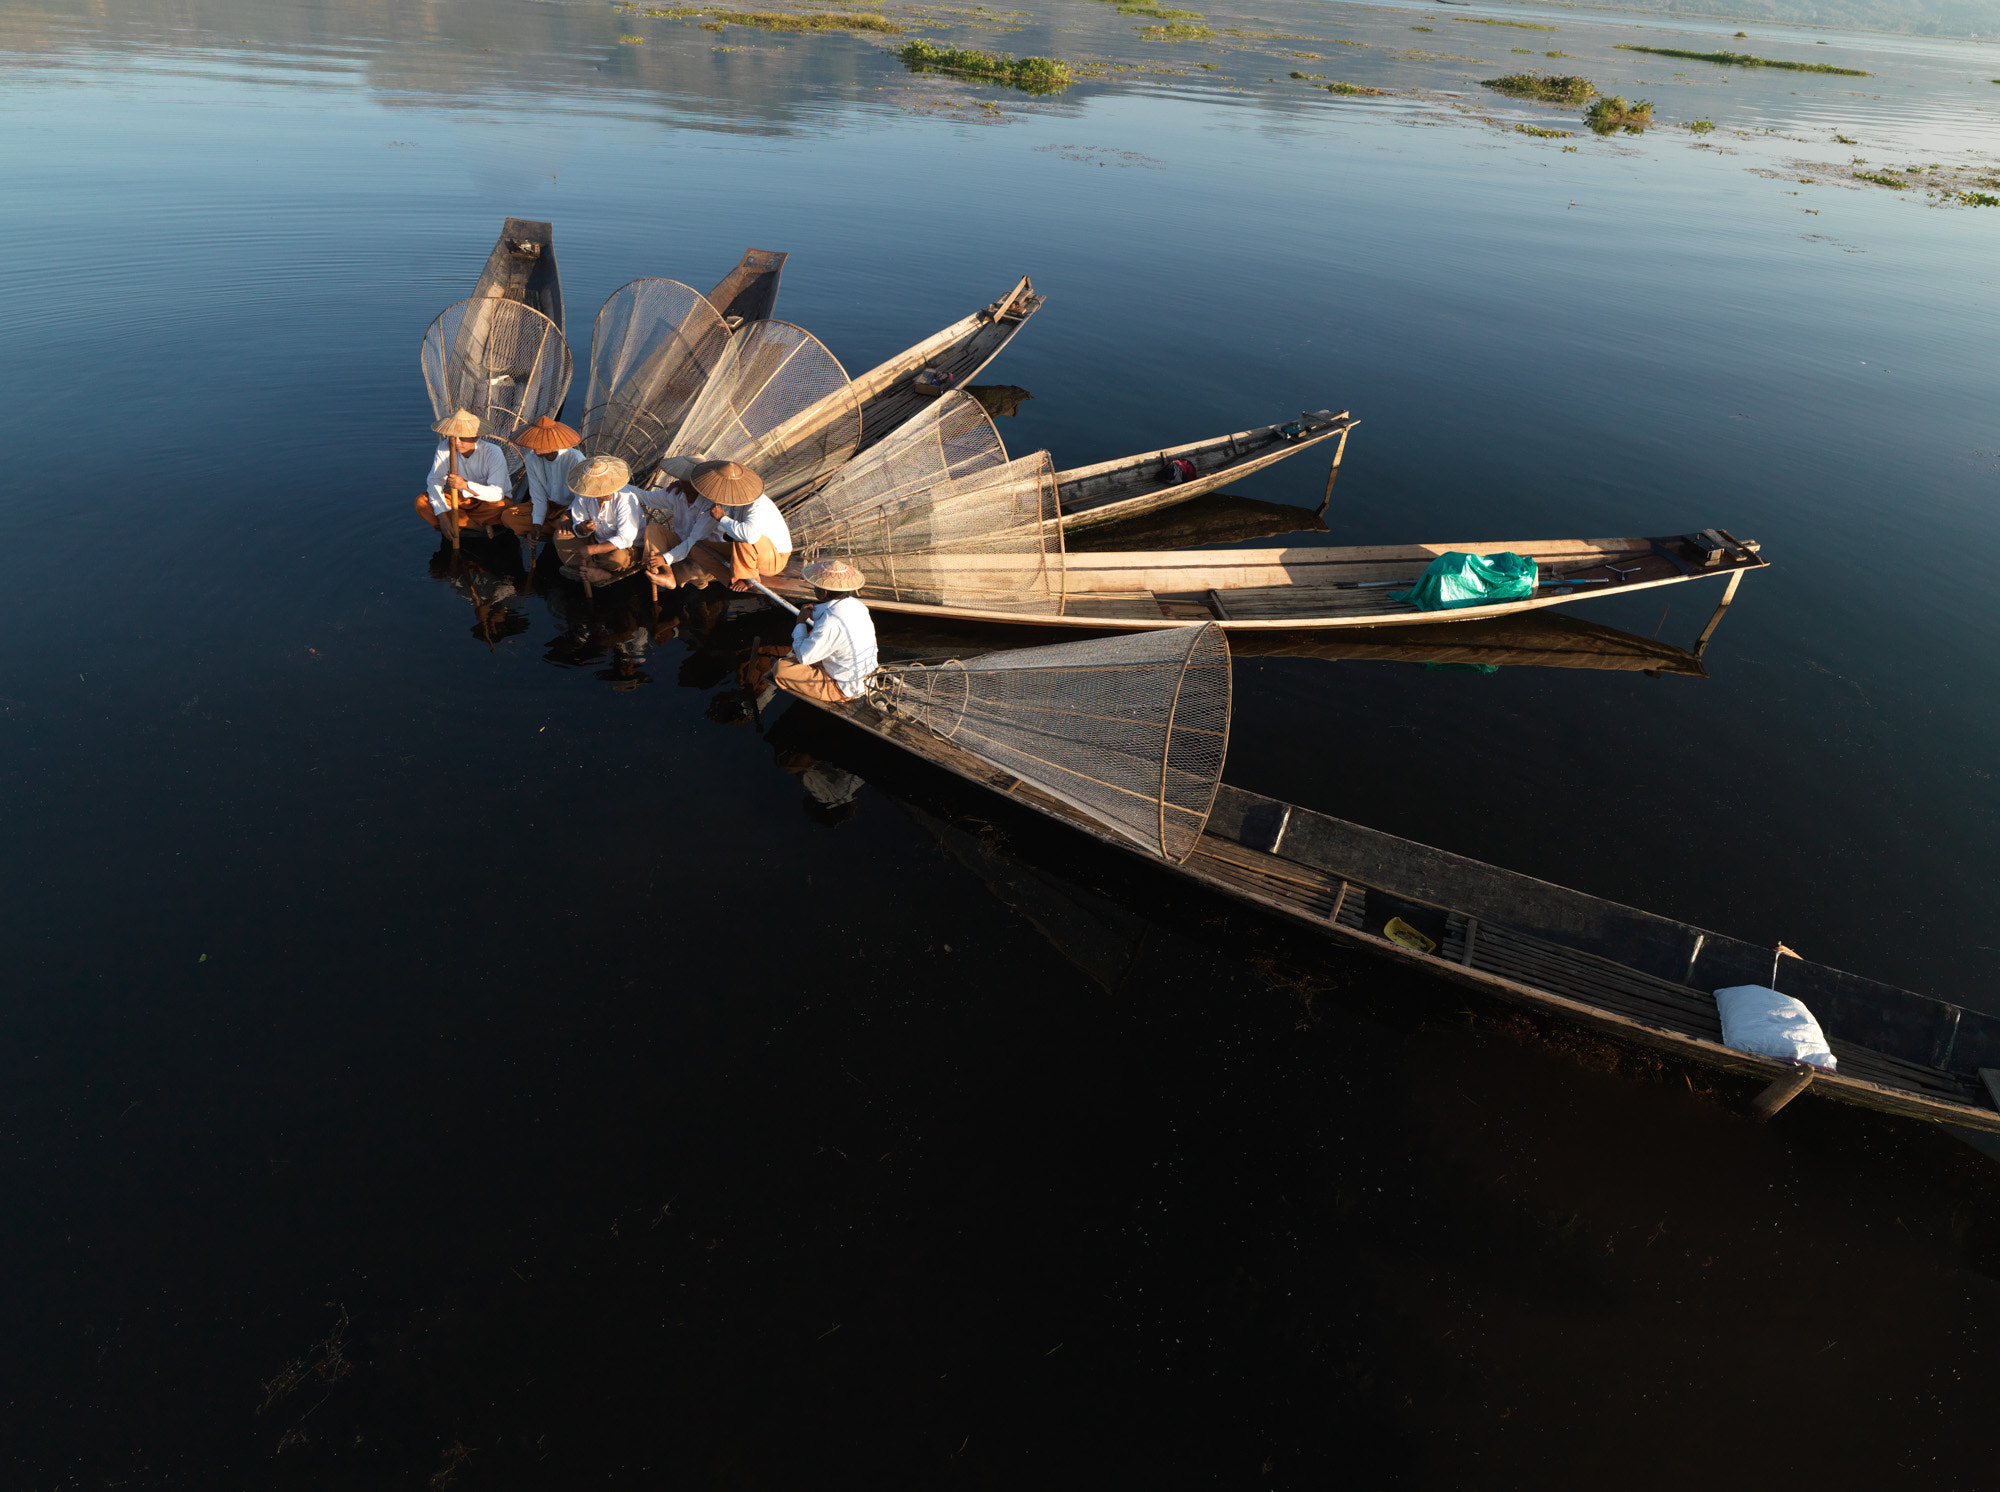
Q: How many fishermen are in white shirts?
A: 6